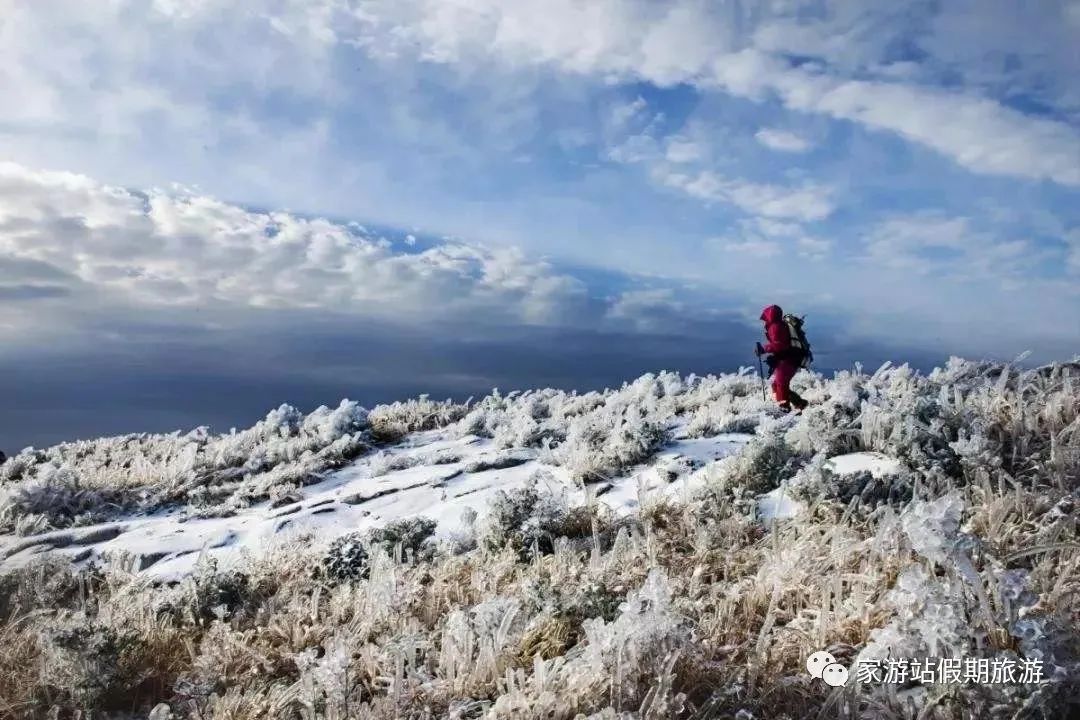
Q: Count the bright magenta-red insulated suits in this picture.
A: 1